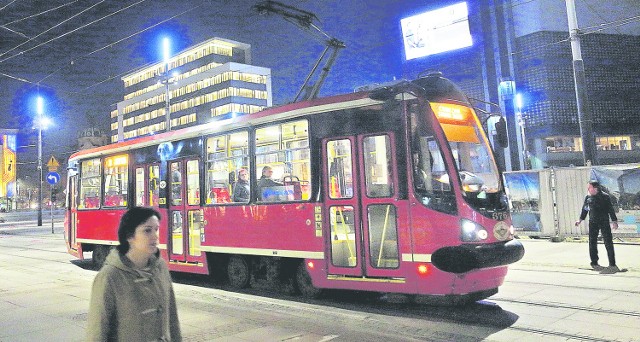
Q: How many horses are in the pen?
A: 0